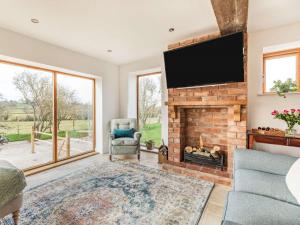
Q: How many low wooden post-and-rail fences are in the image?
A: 1